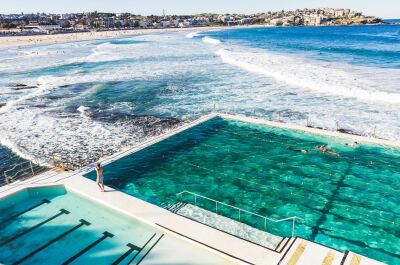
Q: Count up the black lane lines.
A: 5